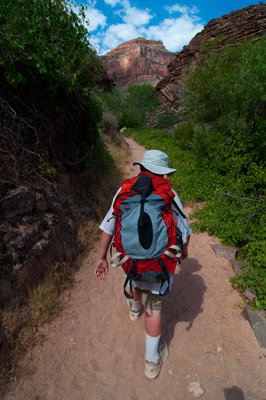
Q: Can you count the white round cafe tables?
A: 0